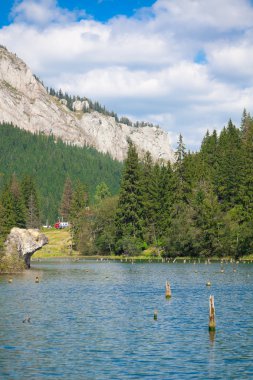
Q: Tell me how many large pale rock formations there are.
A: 2